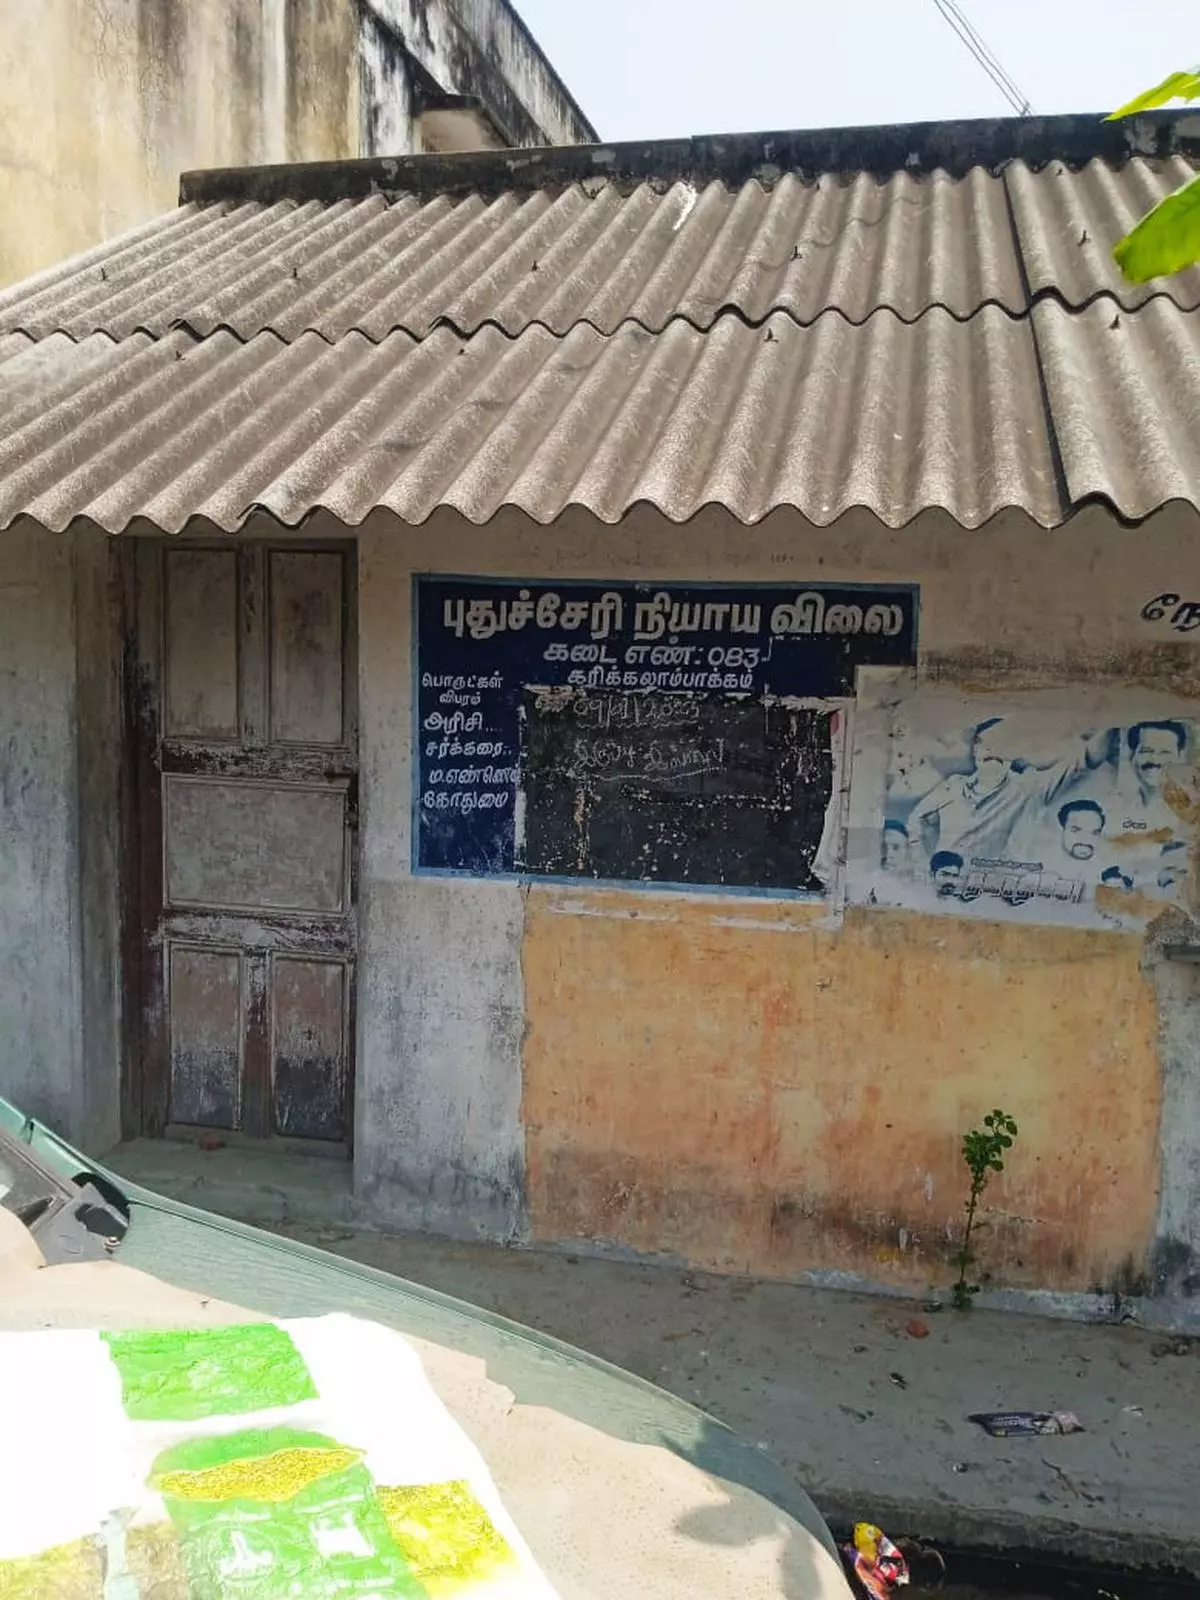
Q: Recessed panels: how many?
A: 5